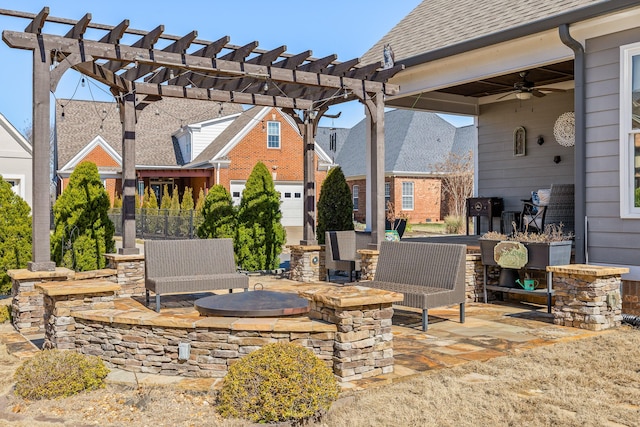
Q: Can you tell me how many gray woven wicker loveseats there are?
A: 2